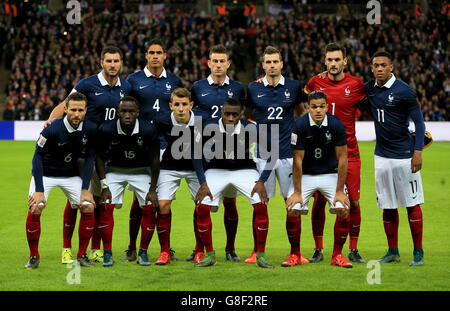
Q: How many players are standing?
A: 6